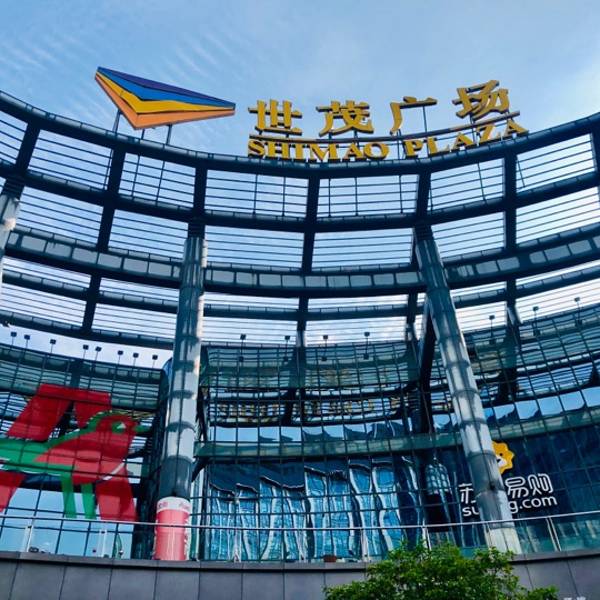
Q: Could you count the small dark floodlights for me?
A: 15